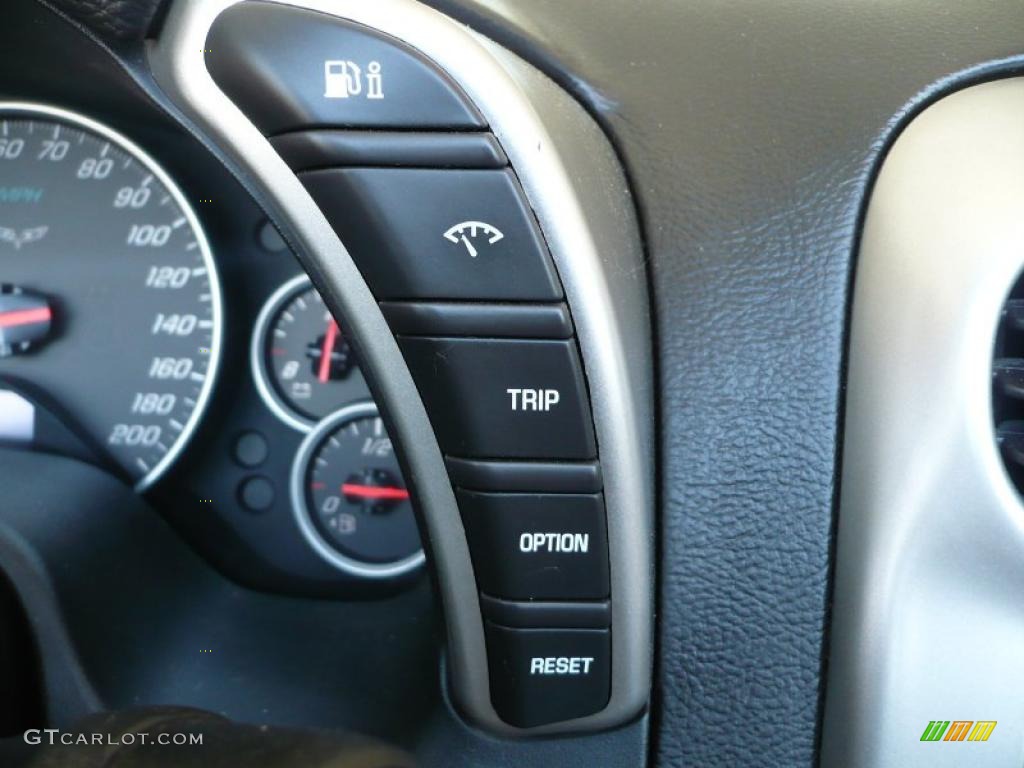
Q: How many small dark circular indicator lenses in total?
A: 3